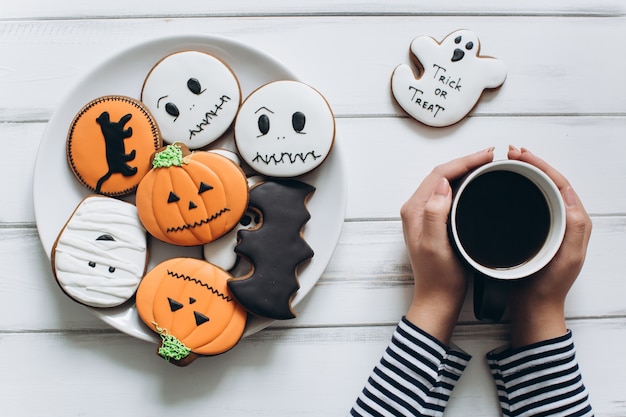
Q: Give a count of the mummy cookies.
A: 1